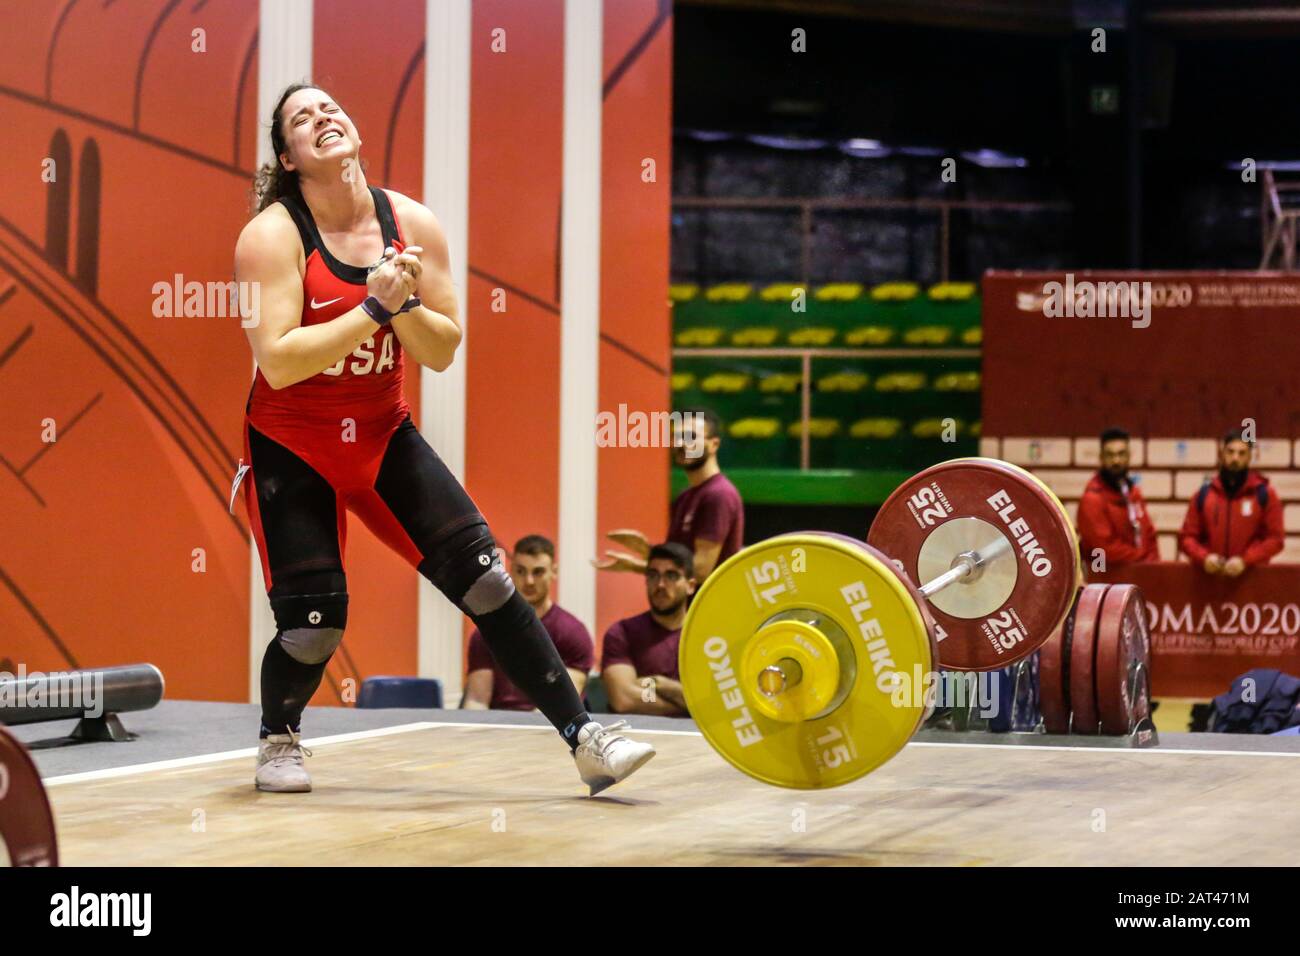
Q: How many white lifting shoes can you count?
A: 2